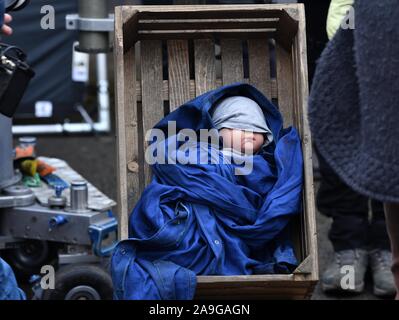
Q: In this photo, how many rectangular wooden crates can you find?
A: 1